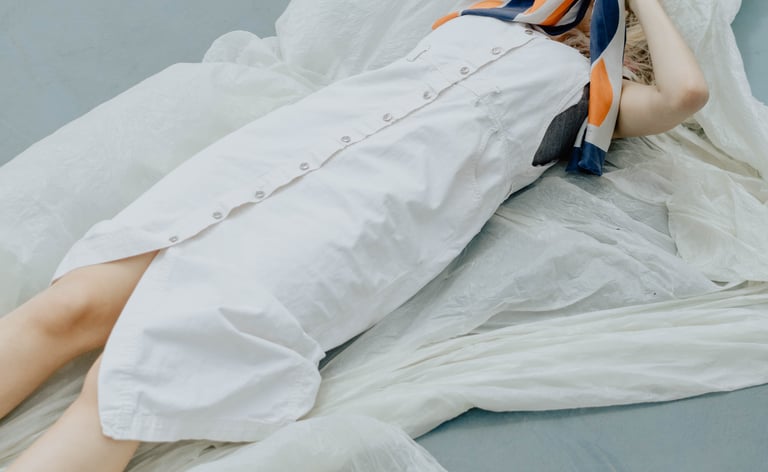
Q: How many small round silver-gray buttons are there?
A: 10